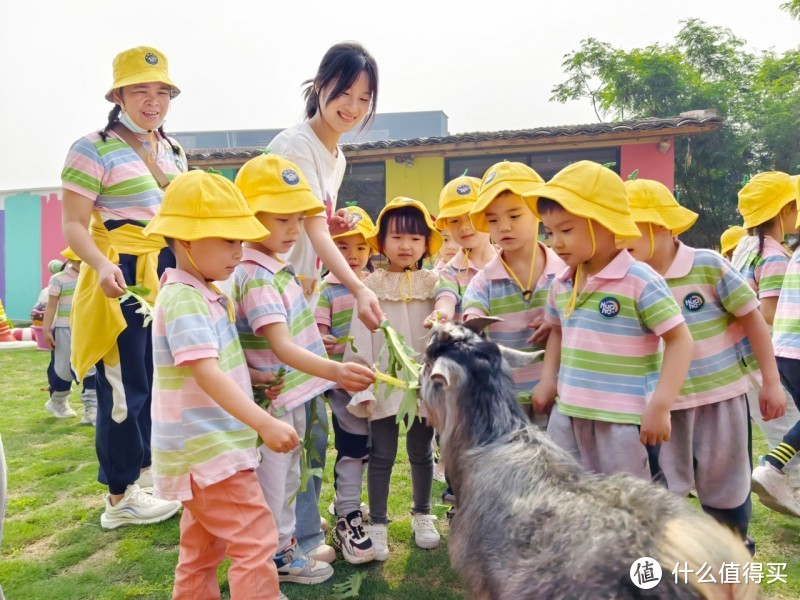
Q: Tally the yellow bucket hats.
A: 13